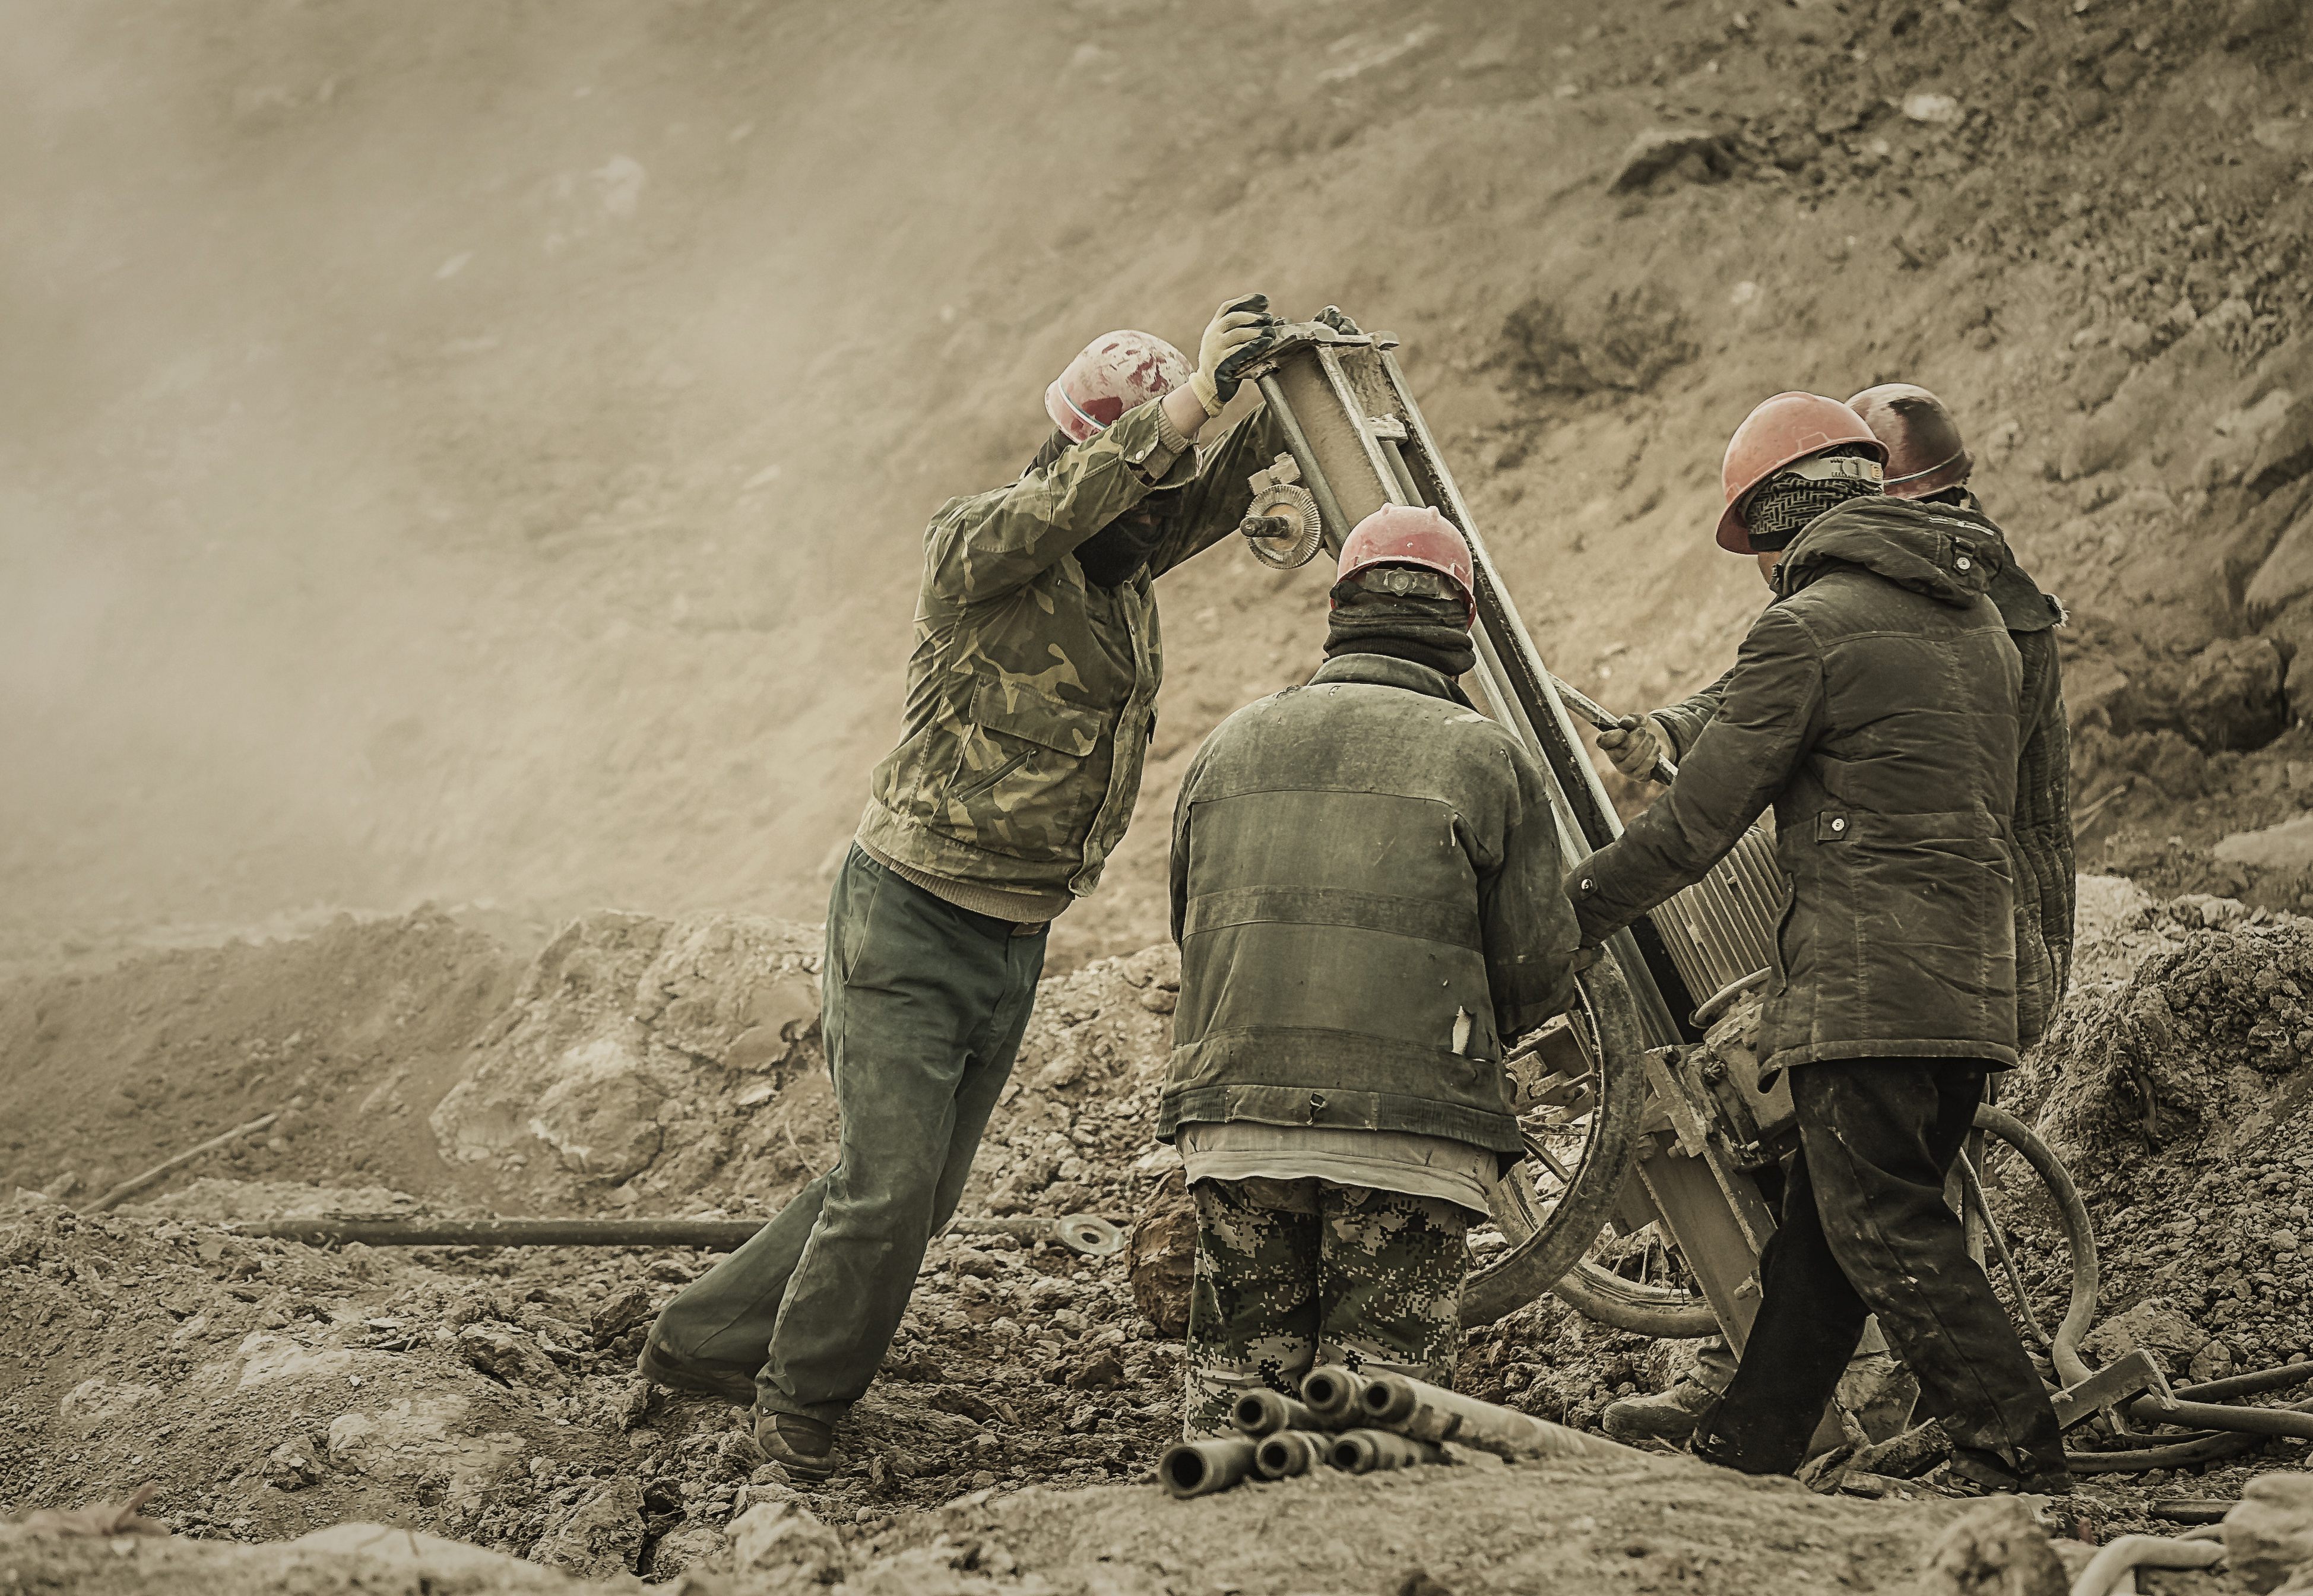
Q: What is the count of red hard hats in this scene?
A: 4